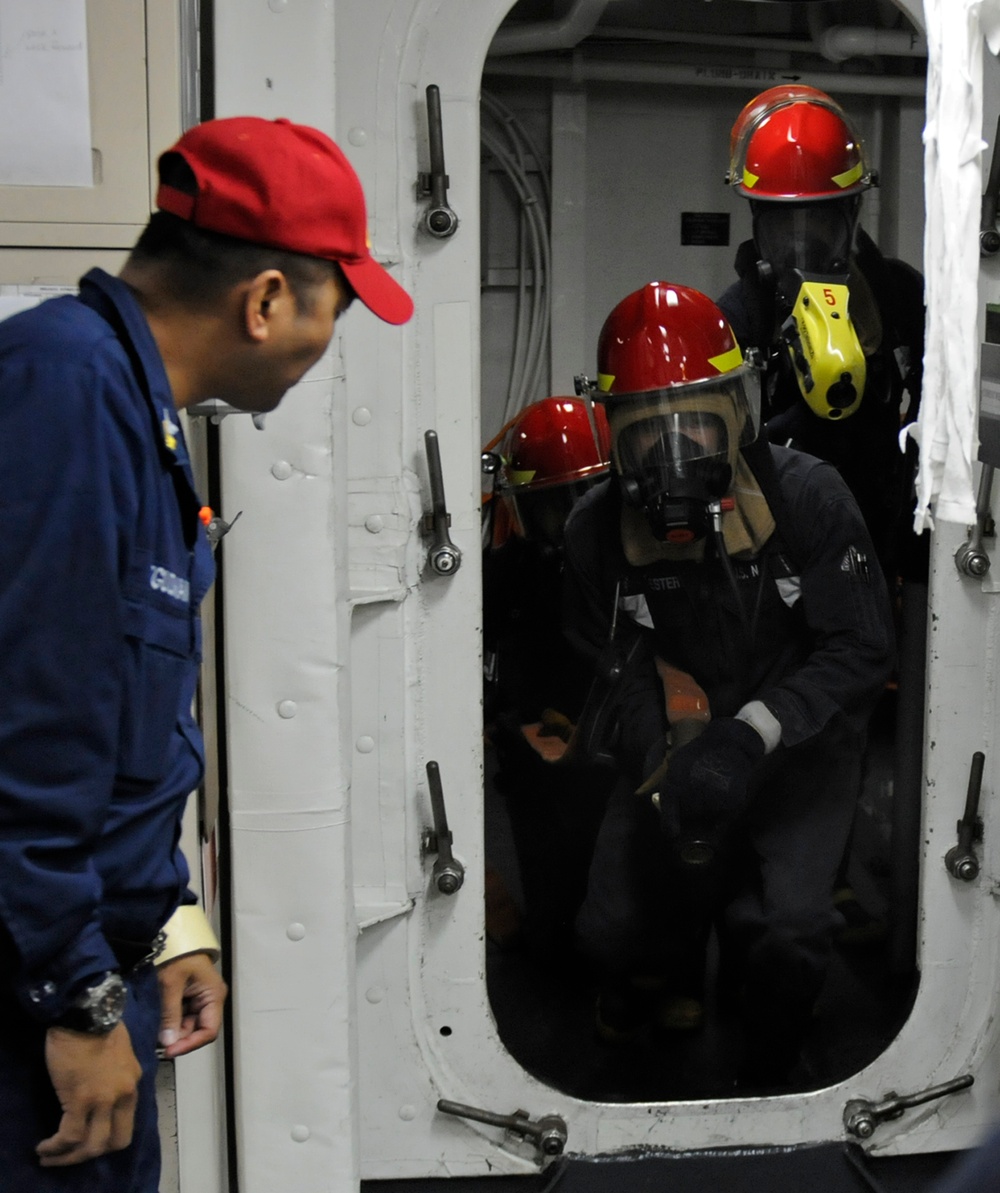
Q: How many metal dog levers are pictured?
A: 8